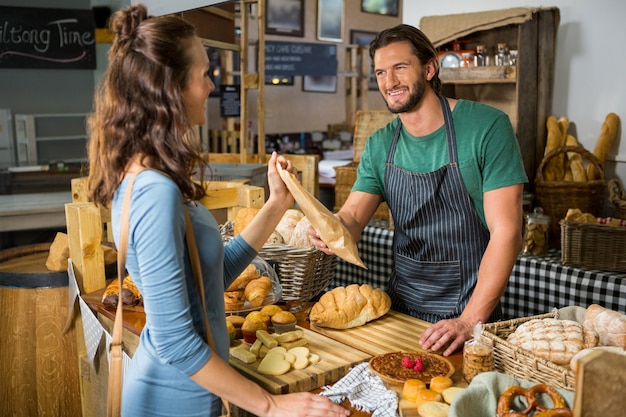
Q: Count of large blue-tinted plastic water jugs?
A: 0